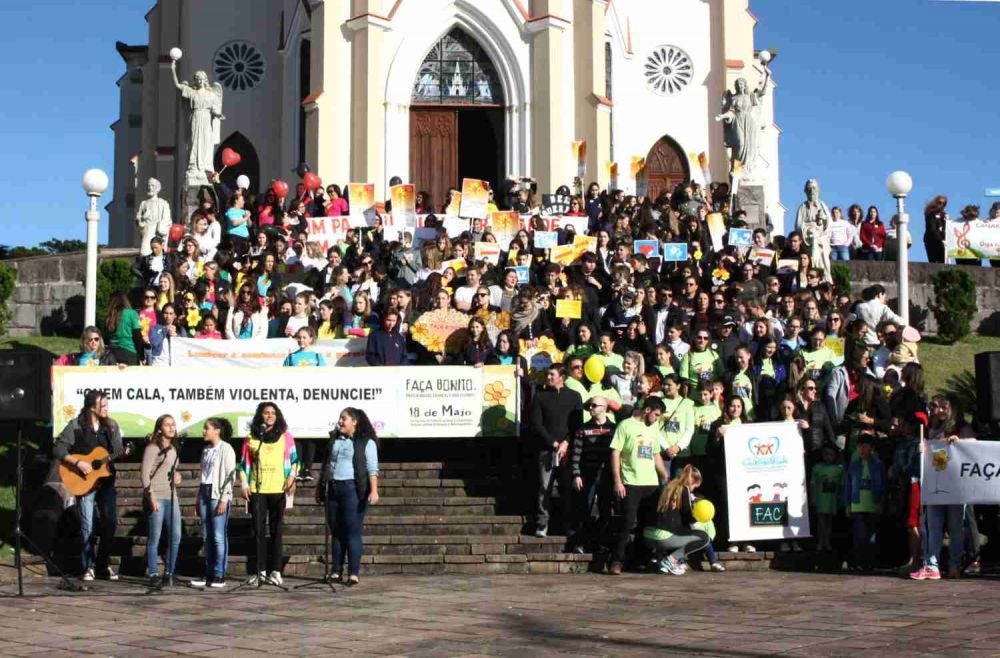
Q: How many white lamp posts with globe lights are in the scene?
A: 2